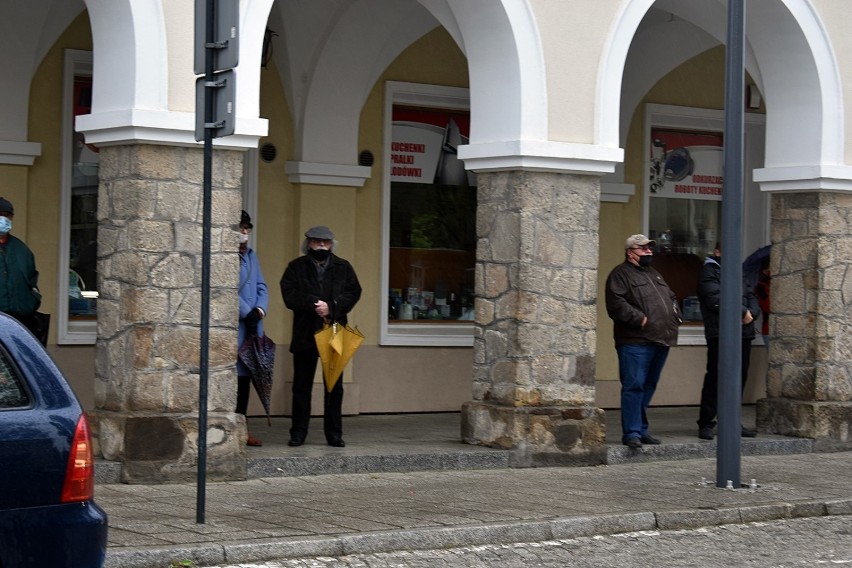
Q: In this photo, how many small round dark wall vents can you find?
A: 2